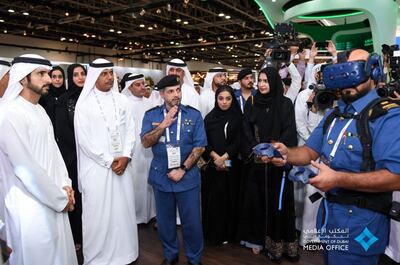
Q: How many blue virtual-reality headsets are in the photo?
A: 1